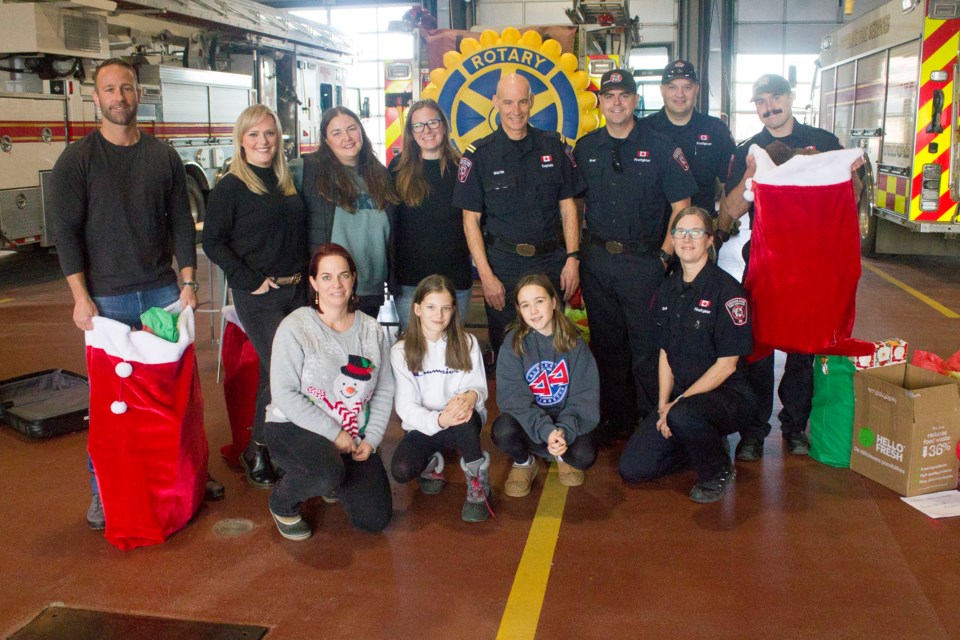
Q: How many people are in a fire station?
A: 12